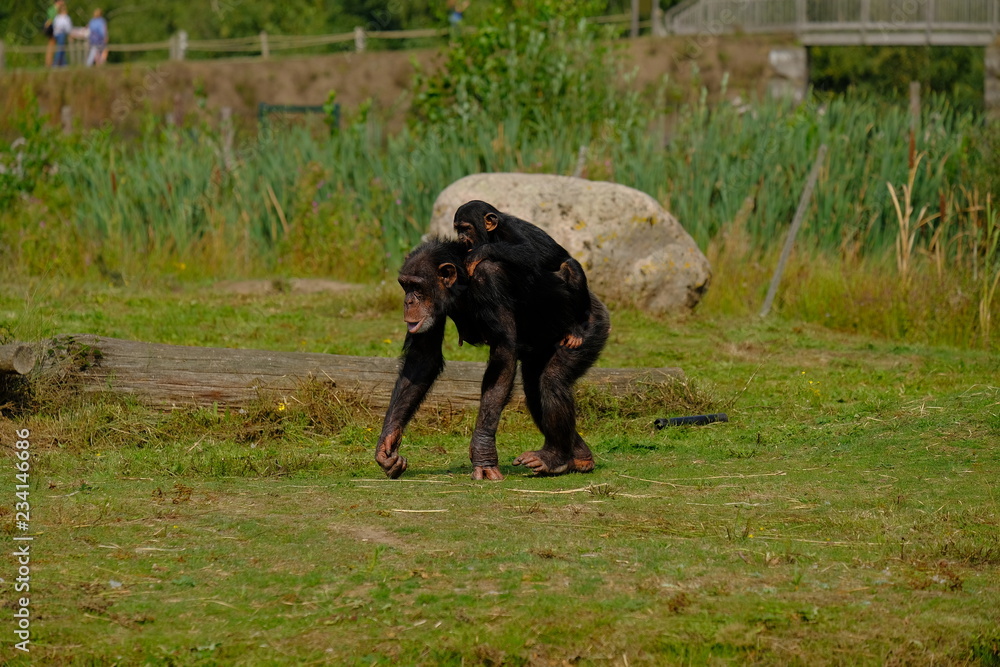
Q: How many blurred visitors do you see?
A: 3